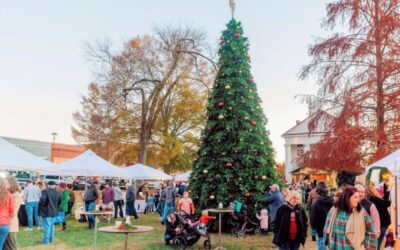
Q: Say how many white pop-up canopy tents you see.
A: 5